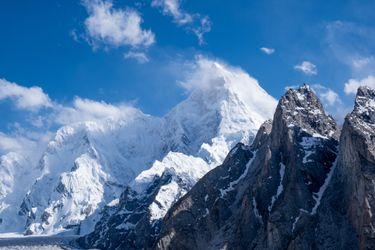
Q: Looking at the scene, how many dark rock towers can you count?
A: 2